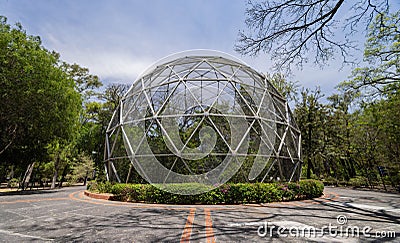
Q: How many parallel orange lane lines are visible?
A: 2